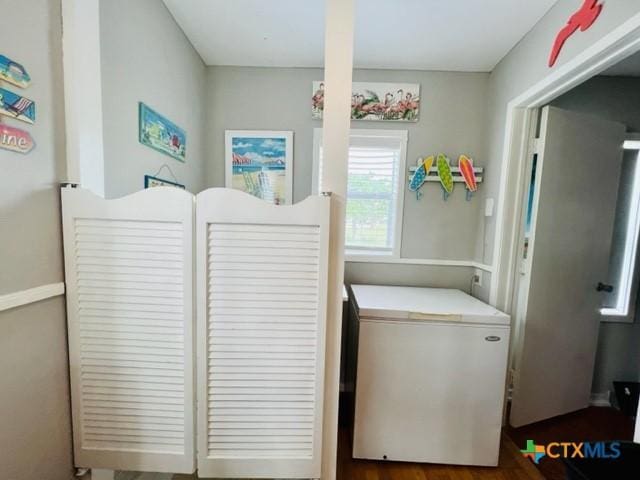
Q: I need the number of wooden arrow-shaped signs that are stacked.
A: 3